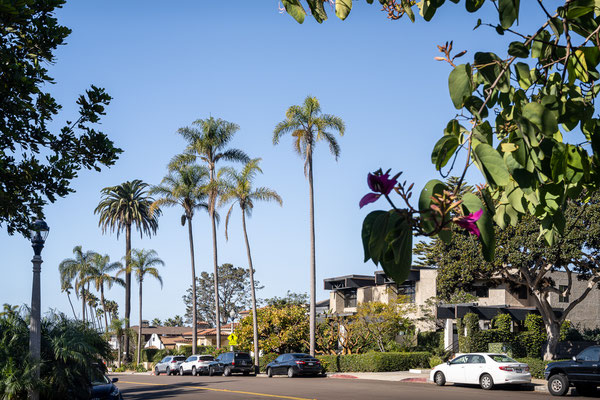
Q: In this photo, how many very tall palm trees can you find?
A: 5